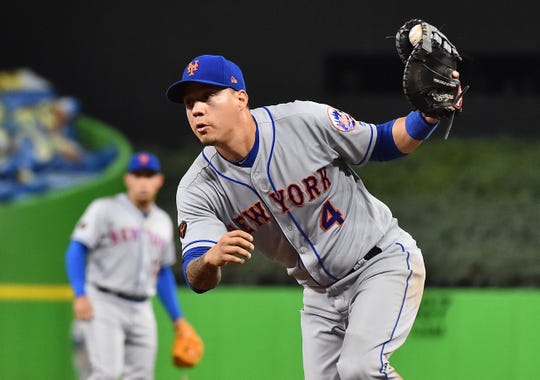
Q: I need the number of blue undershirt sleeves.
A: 4